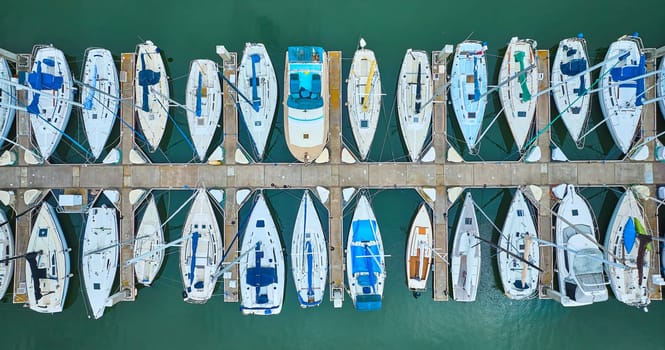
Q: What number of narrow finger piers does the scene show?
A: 14